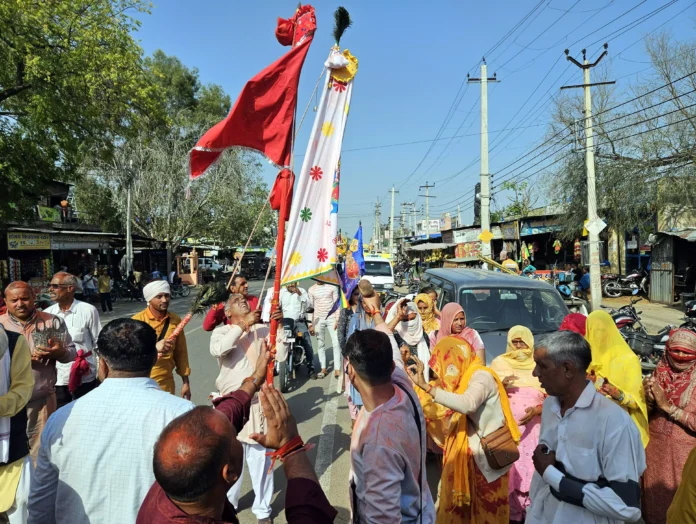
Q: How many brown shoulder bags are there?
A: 1